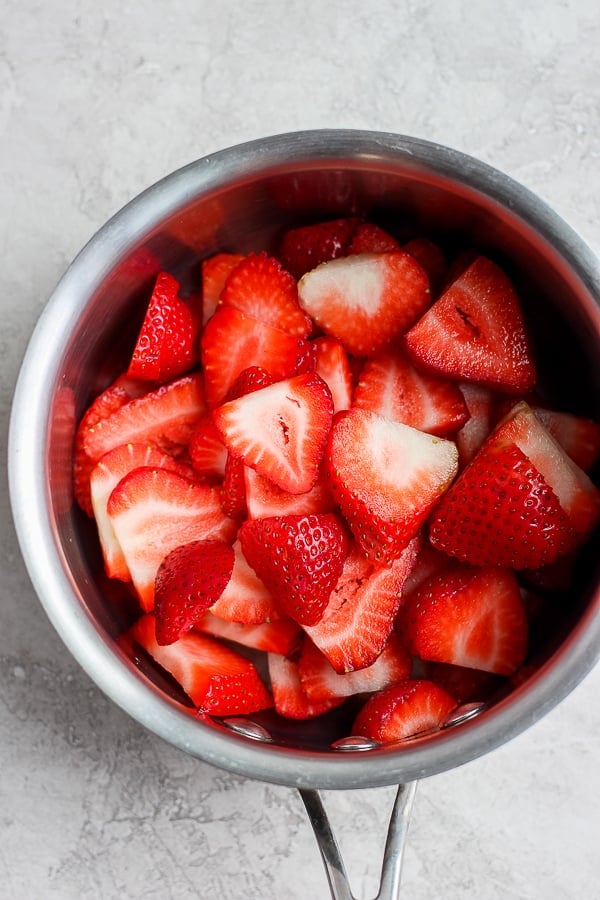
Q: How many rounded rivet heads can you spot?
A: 3